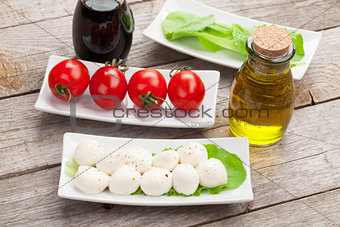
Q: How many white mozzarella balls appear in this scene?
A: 10